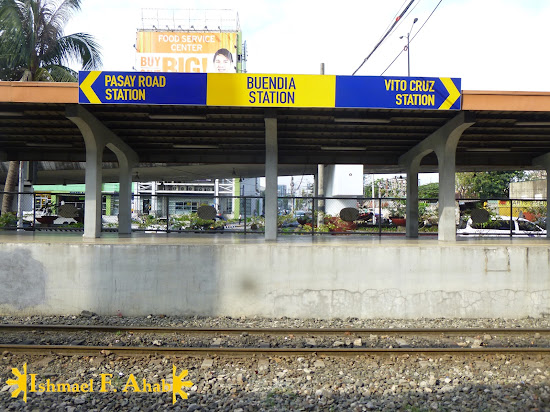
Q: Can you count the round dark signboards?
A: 4